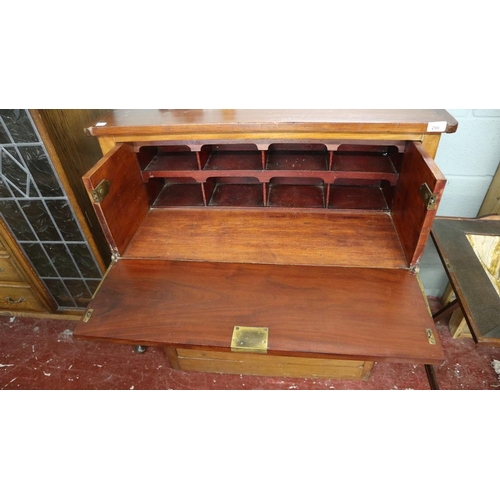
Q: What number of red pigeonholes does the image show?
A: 8